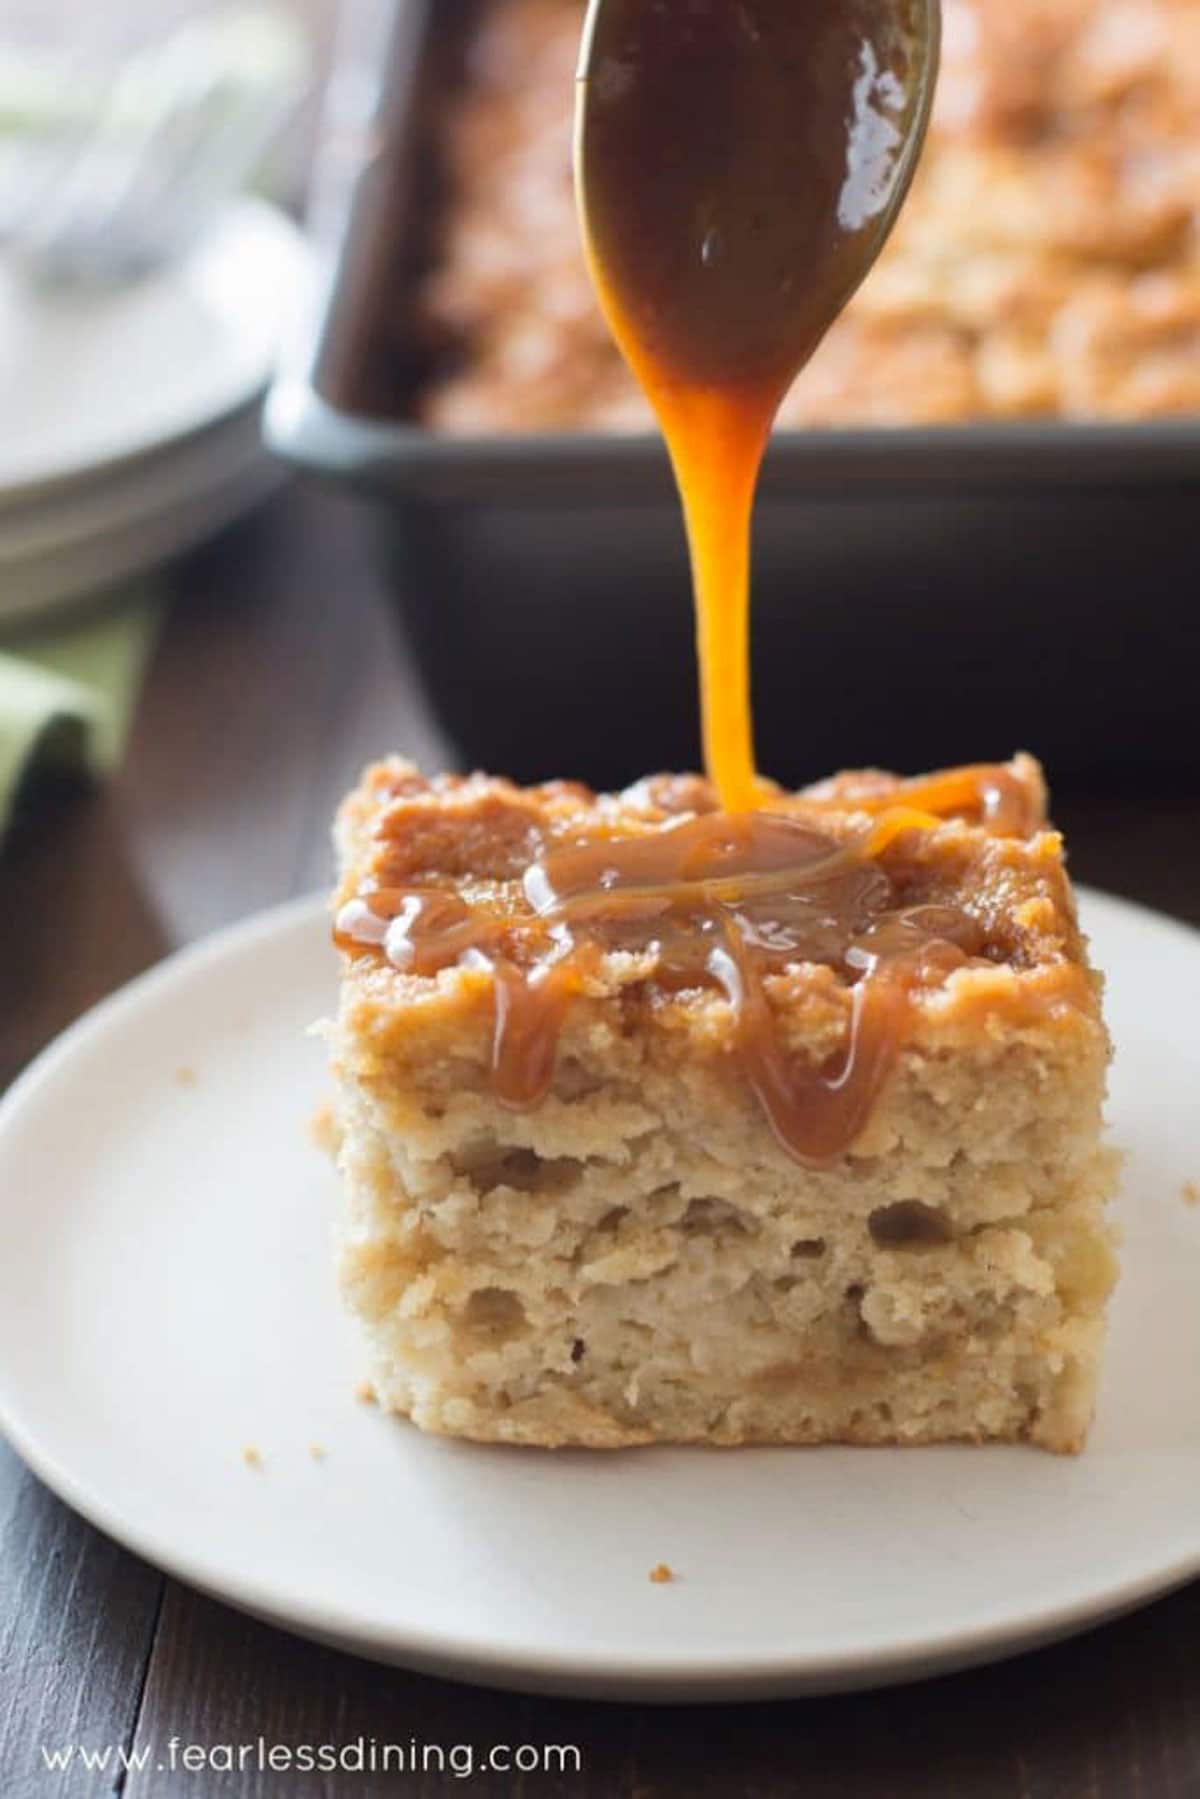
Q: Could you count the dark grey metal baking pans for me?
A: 1